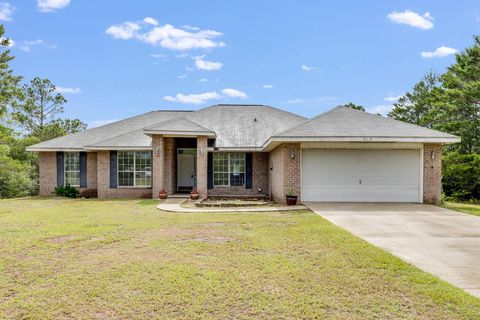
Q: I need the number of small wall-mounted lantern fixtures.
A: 4